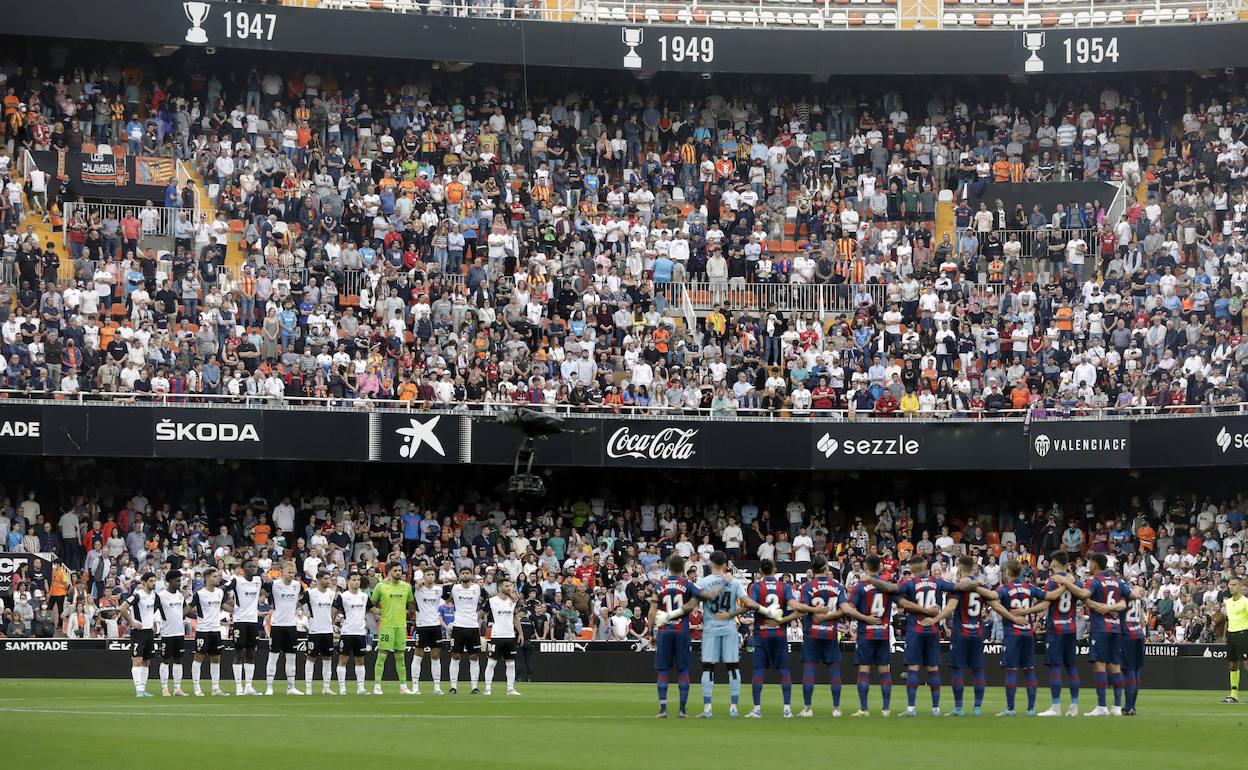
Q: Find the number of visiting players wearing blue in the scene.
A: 11